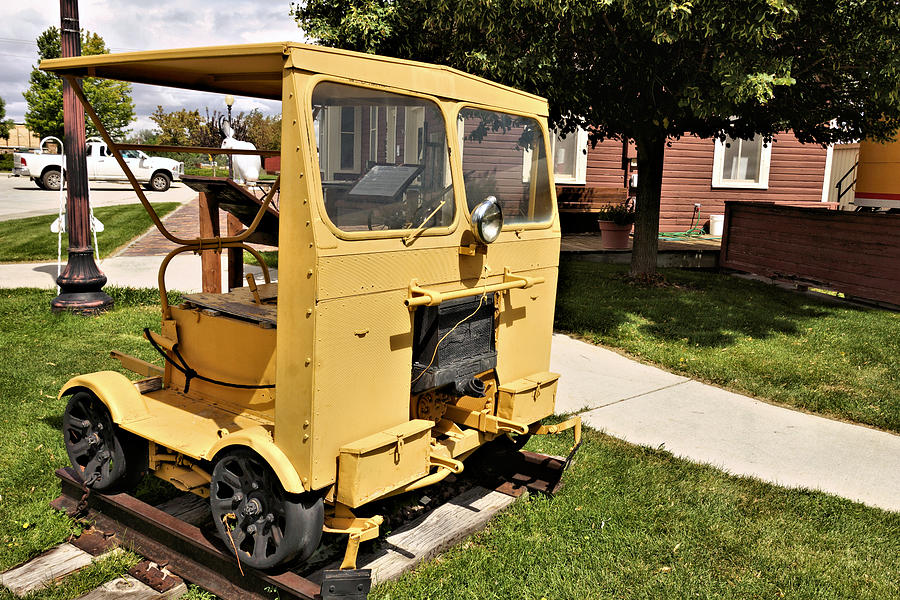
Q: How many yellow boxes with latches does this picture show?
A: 2